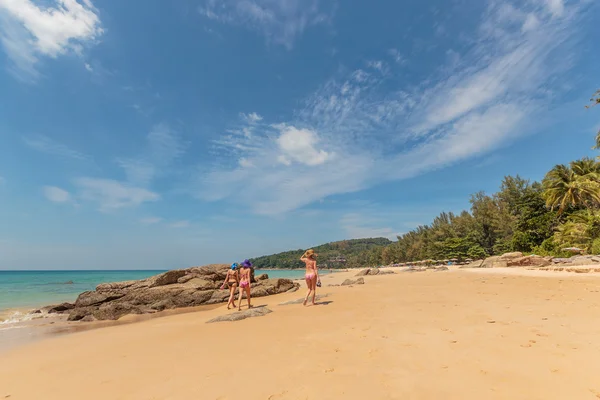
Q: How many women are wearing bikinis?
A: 3